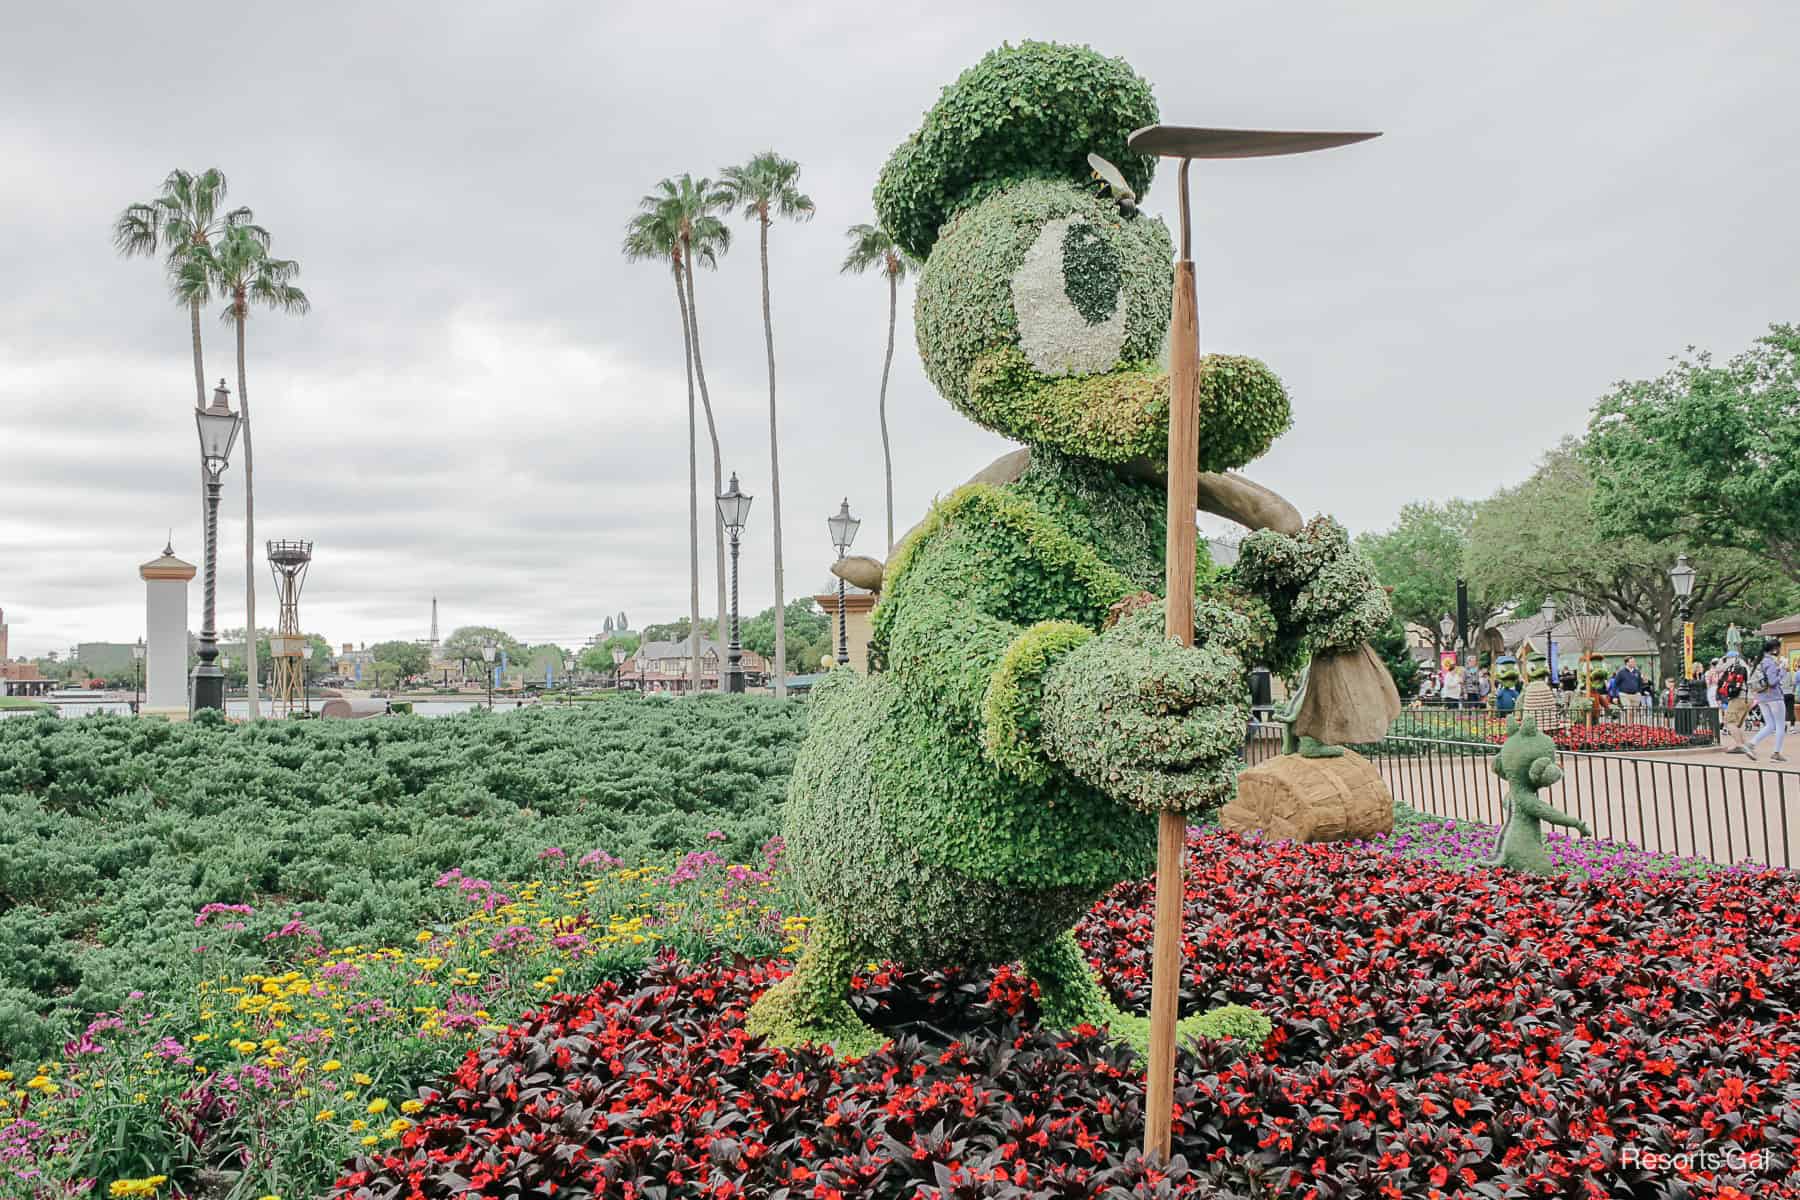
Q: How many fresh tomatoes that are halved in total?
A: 0